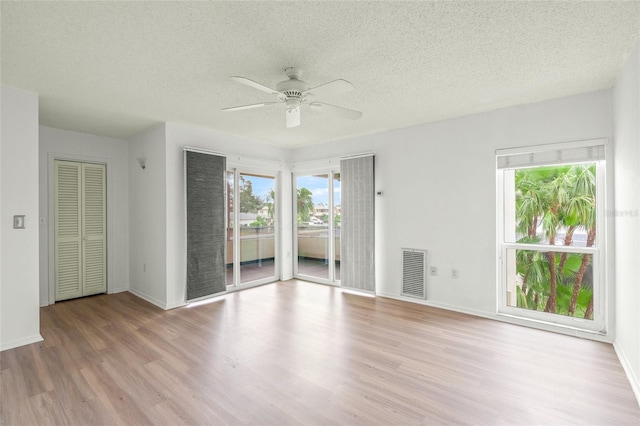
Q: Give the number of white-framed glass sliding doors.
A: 2